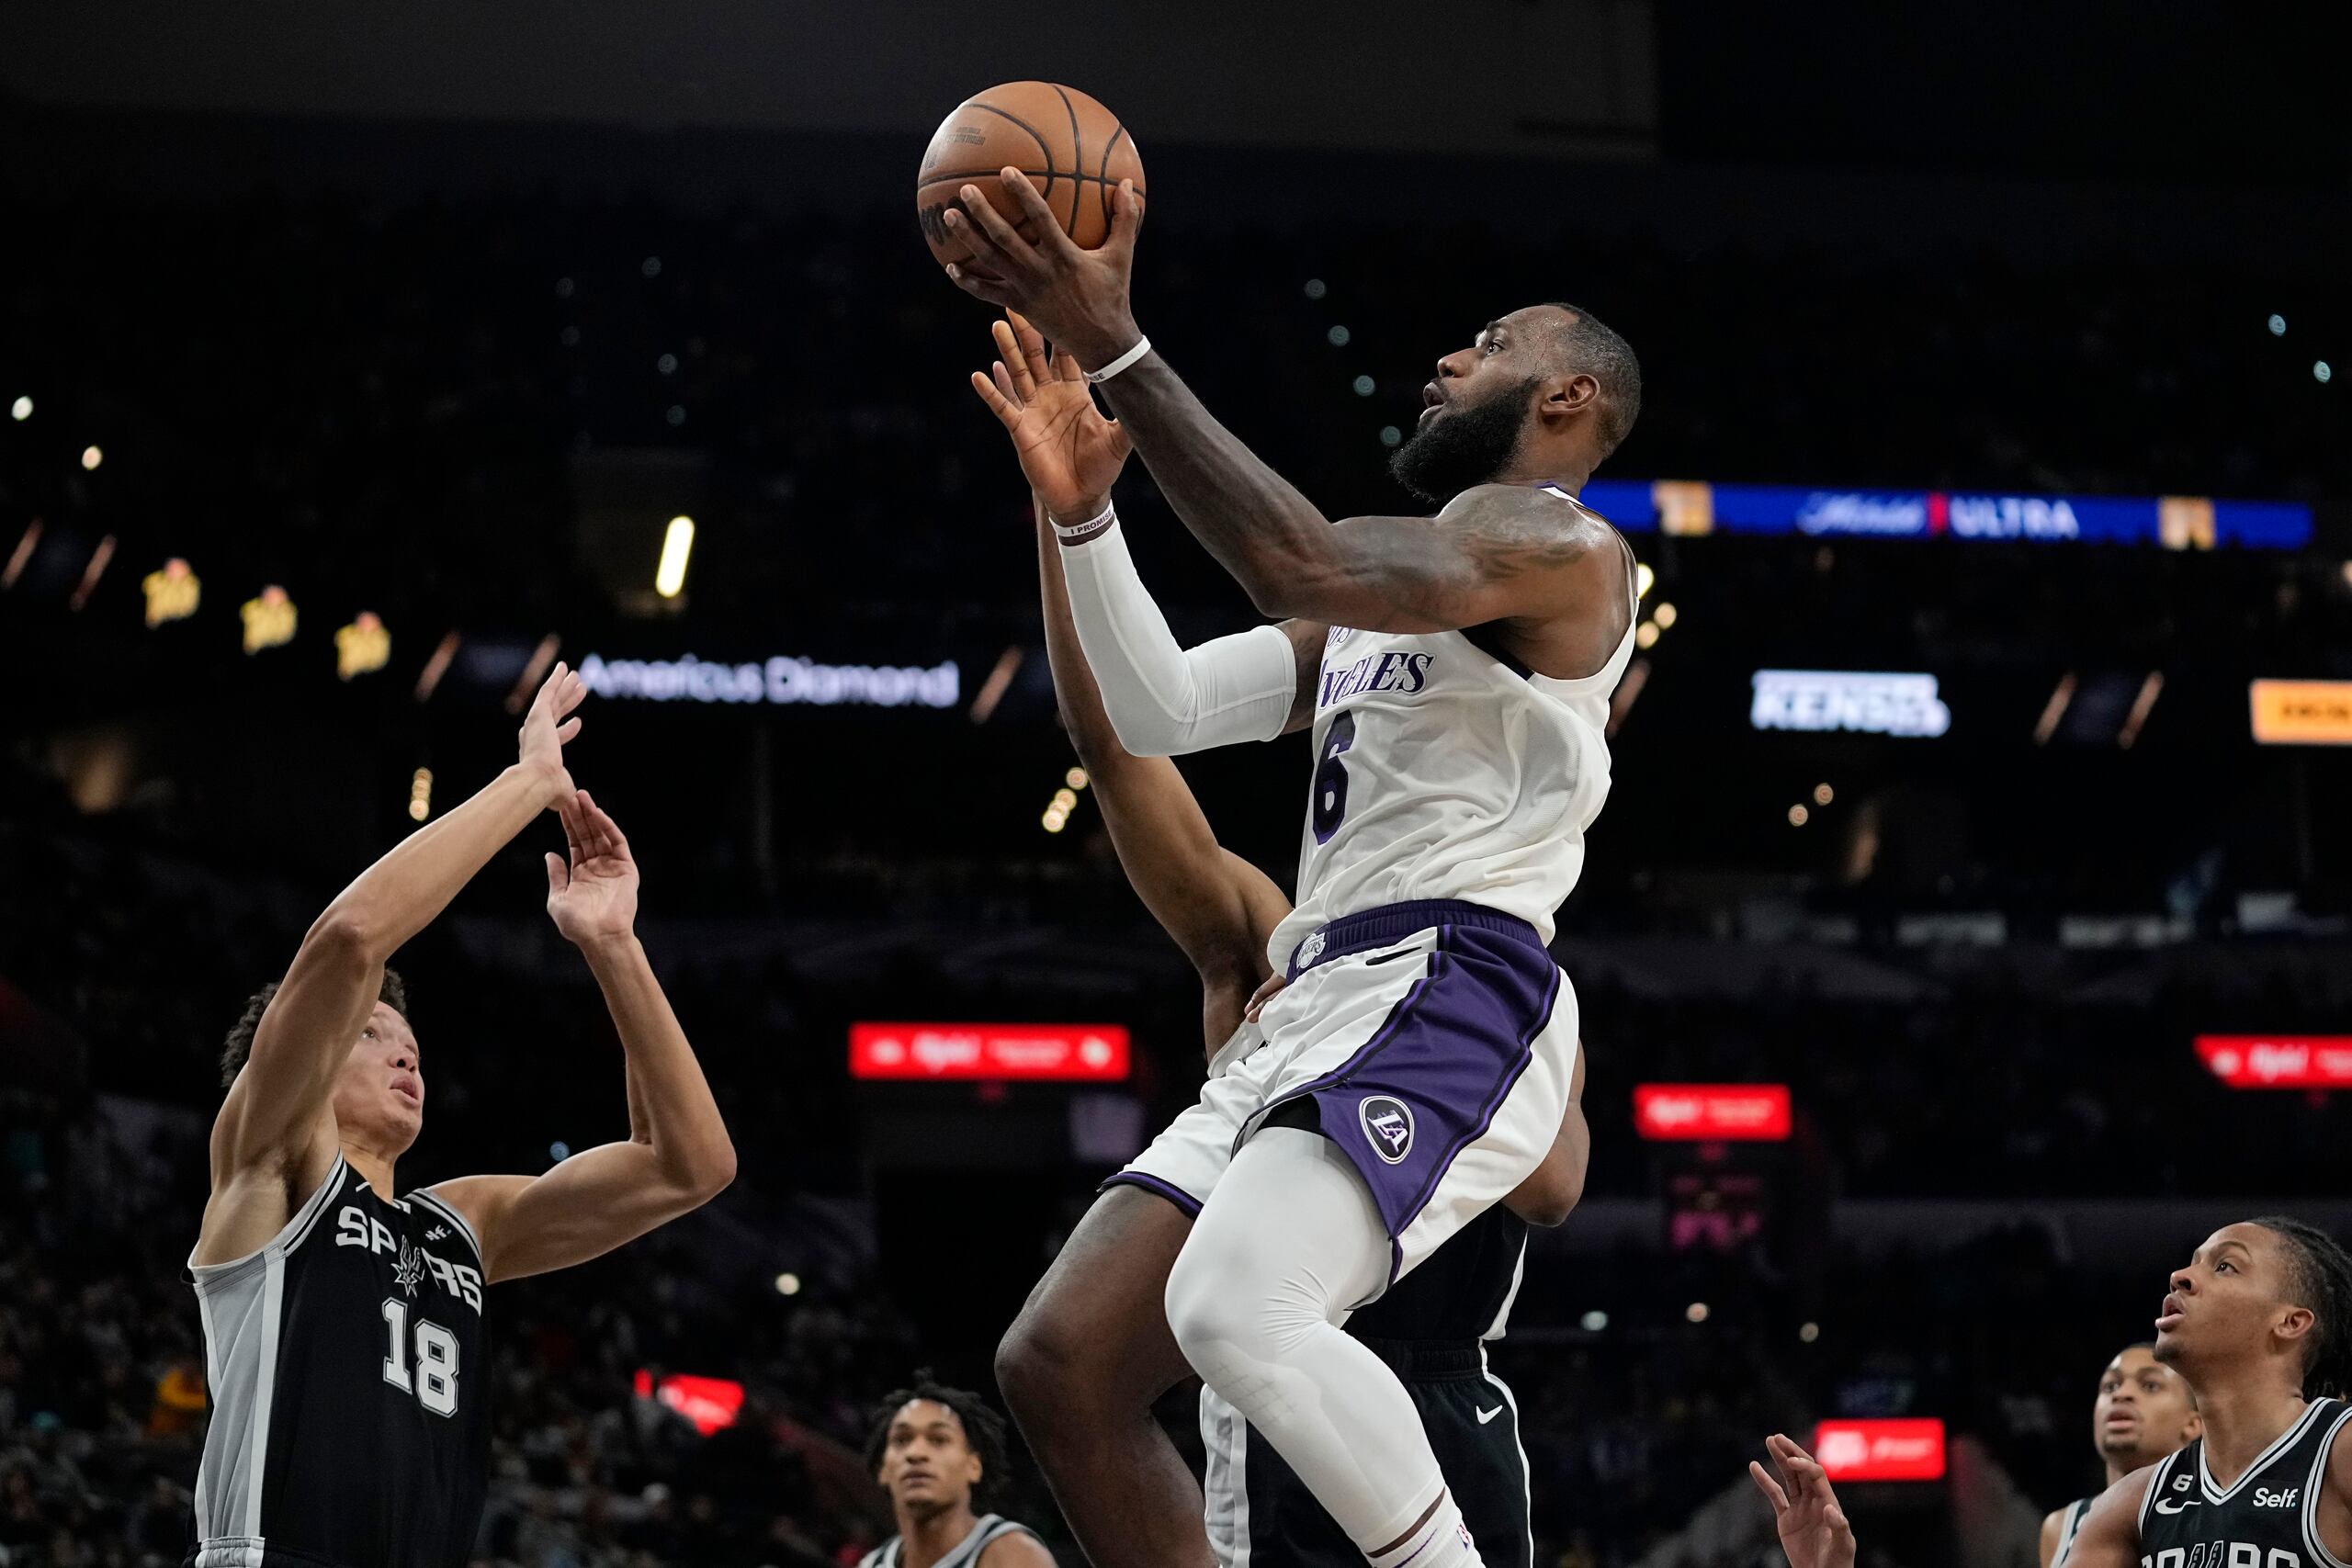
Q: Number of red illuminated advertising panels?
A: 5